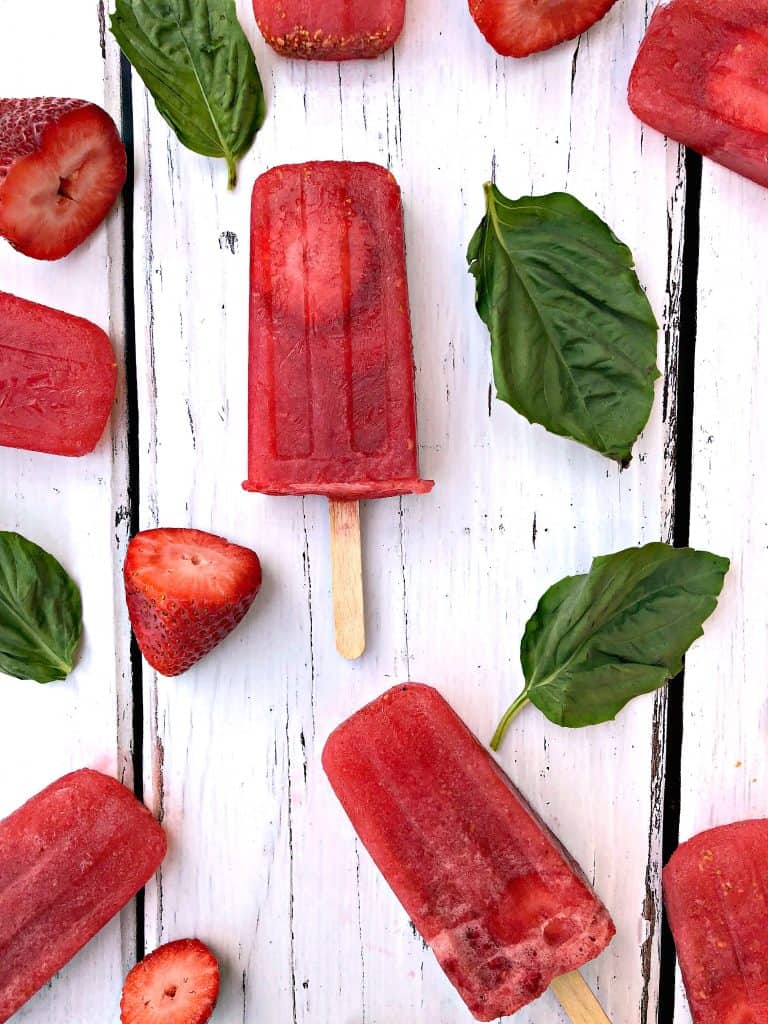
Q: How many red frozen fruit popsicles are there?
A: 7